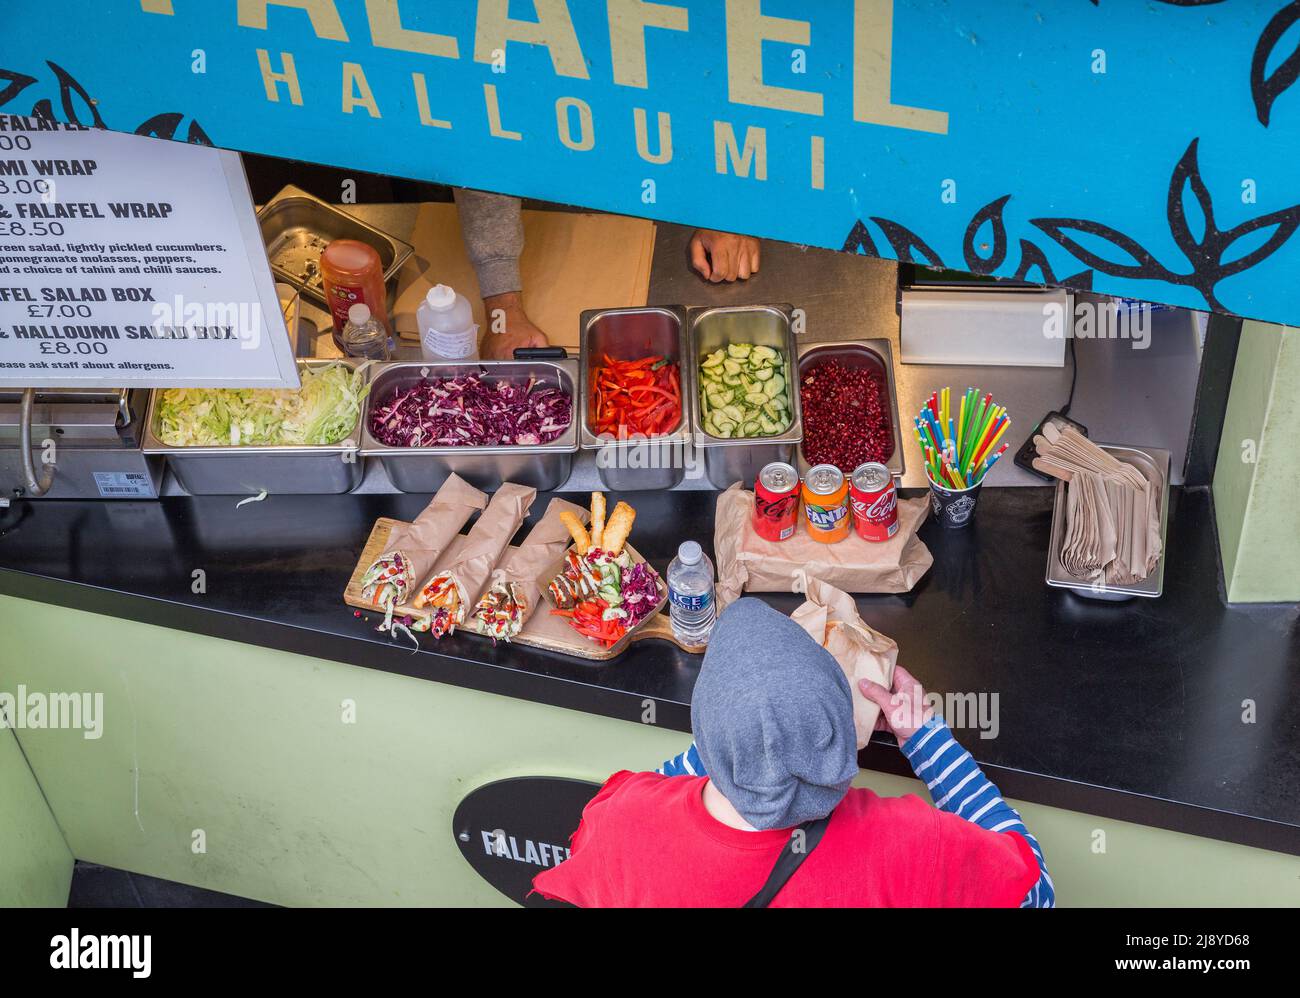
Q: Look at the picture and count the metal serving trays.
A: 7